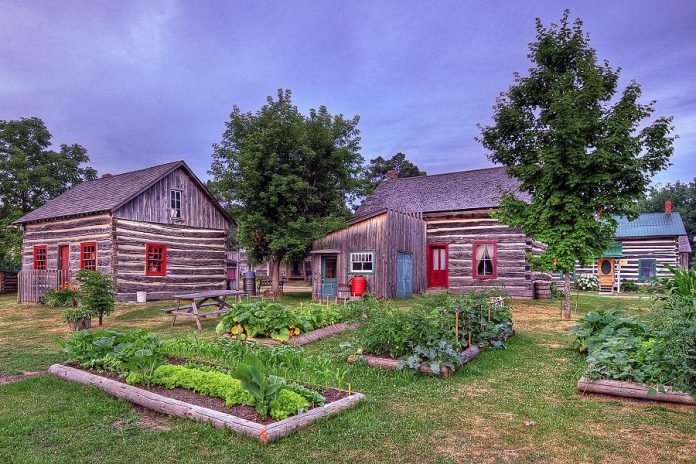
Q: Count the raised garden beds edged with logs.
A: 4